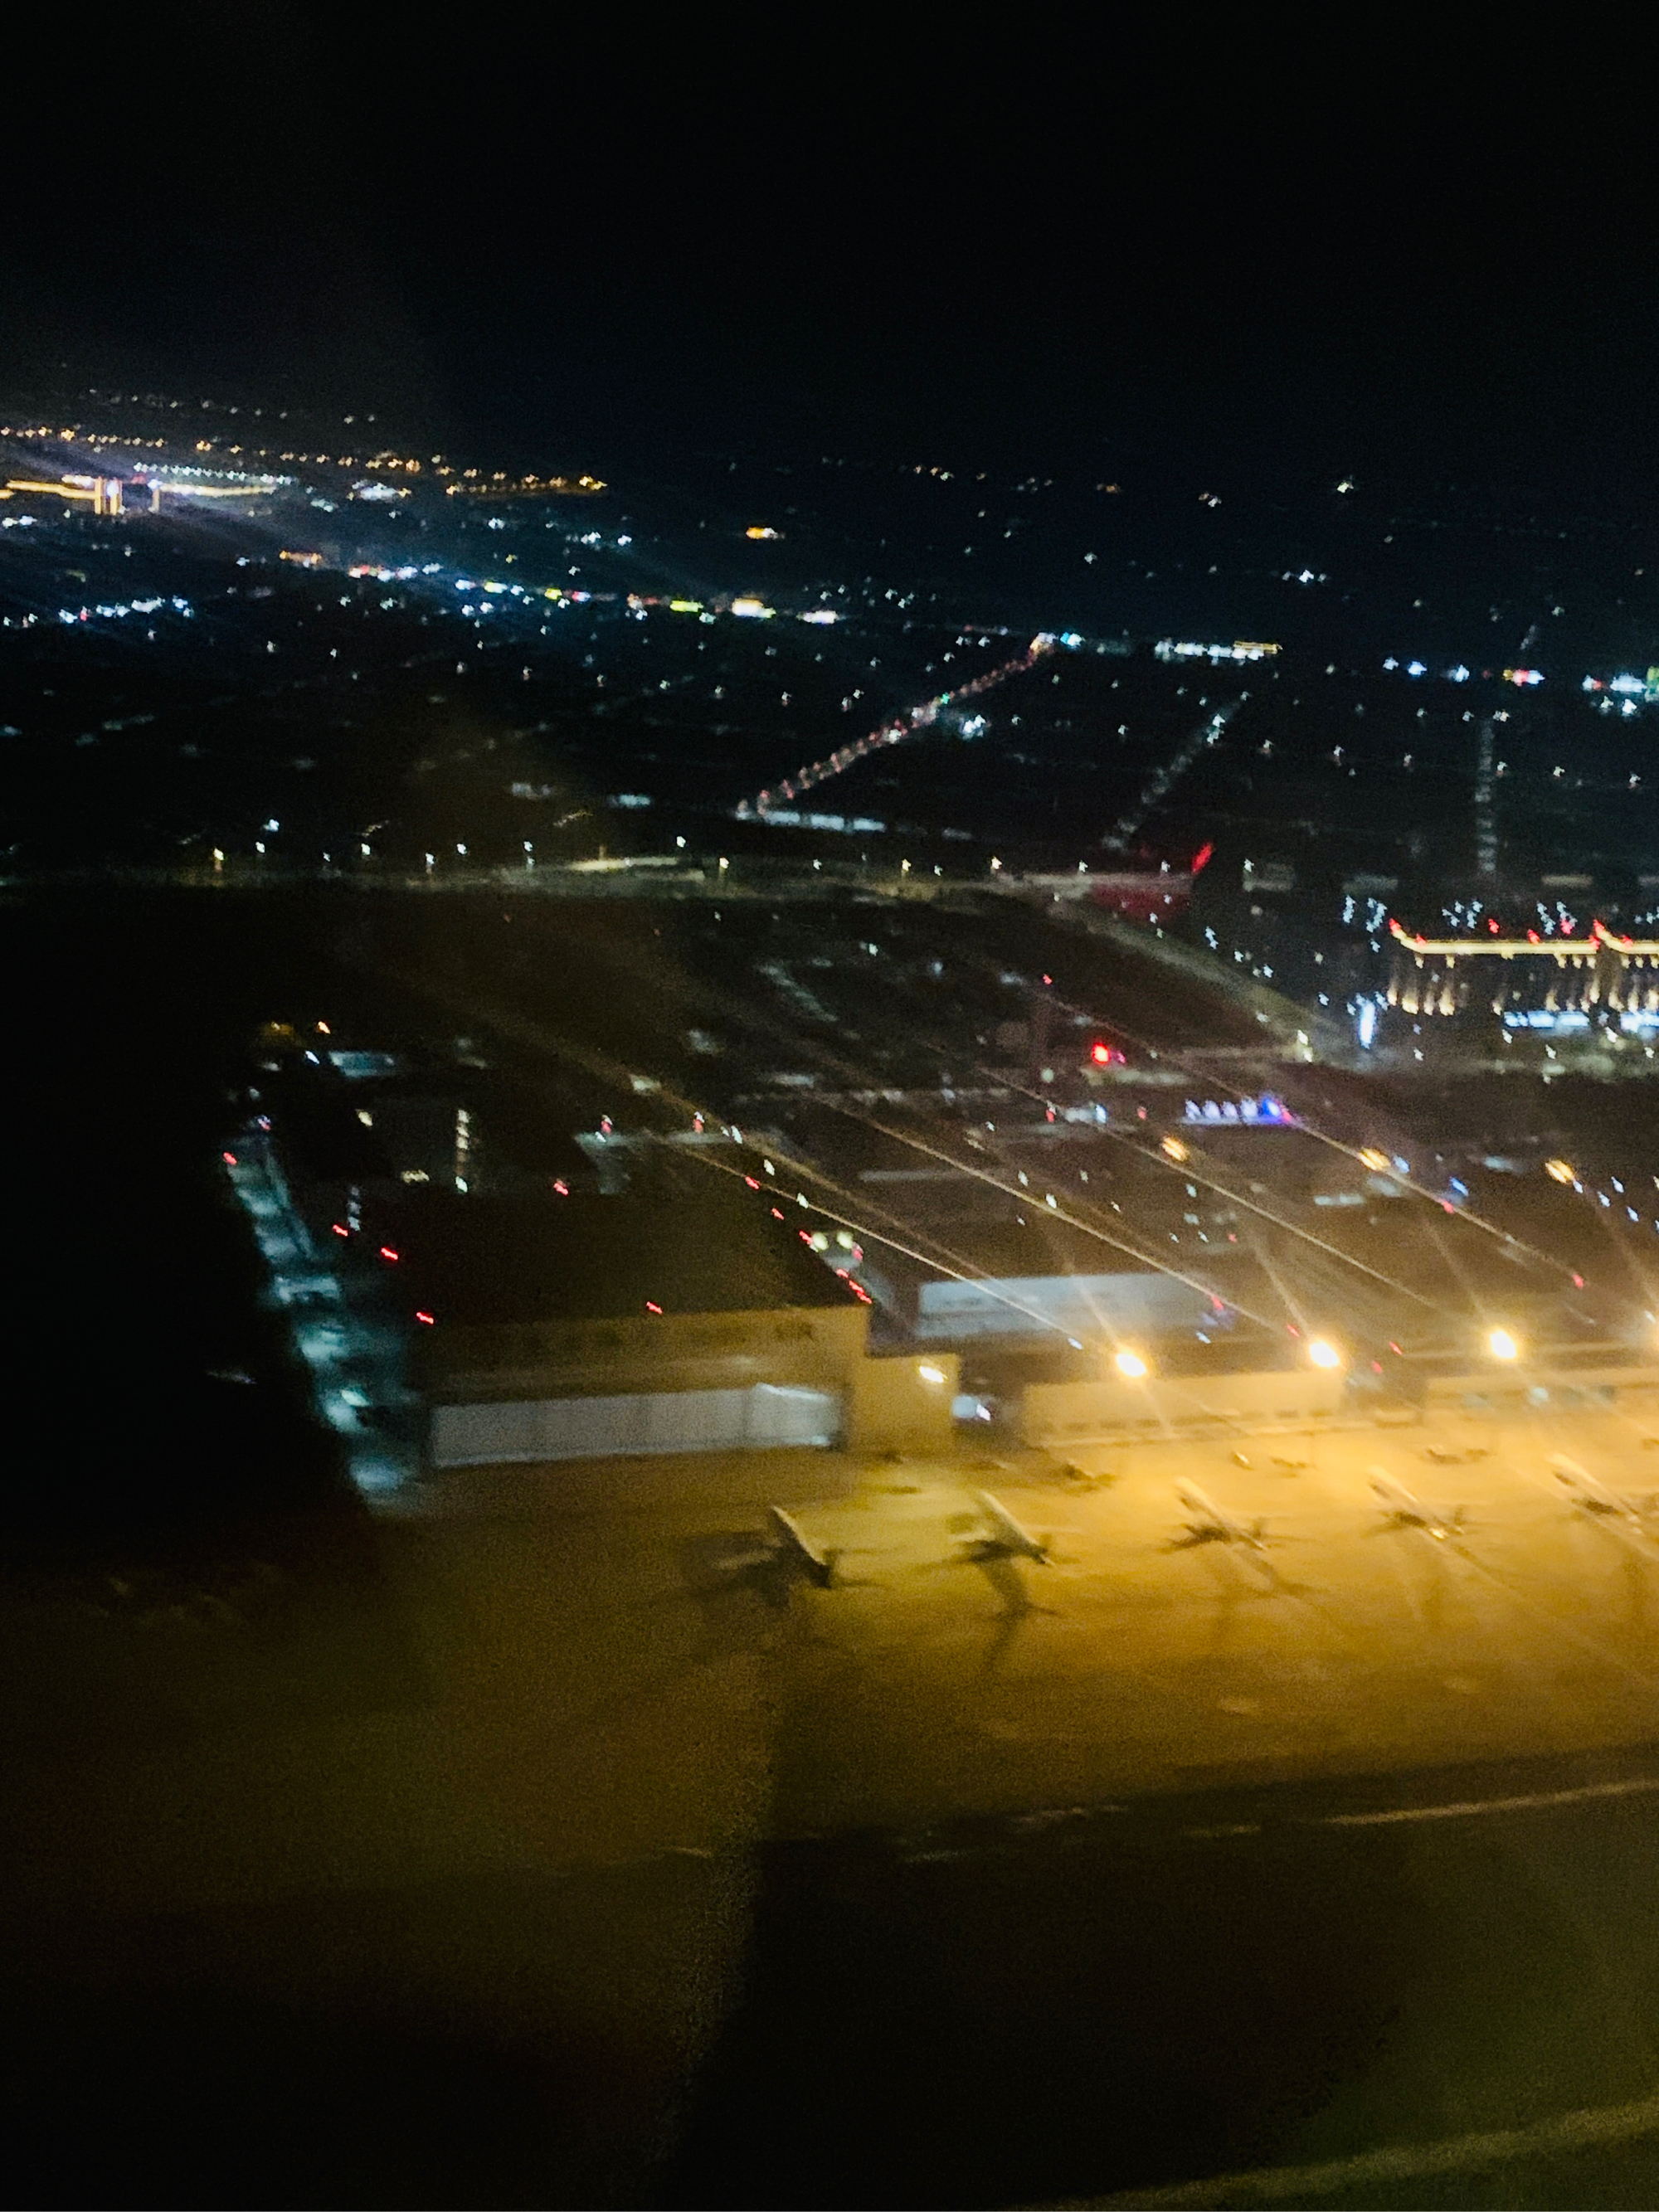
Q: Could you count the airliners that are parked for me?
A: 5